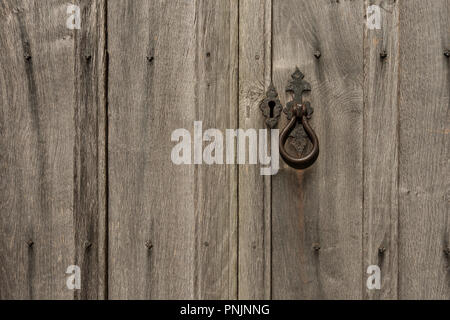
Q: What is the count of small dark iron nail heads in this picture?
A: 12